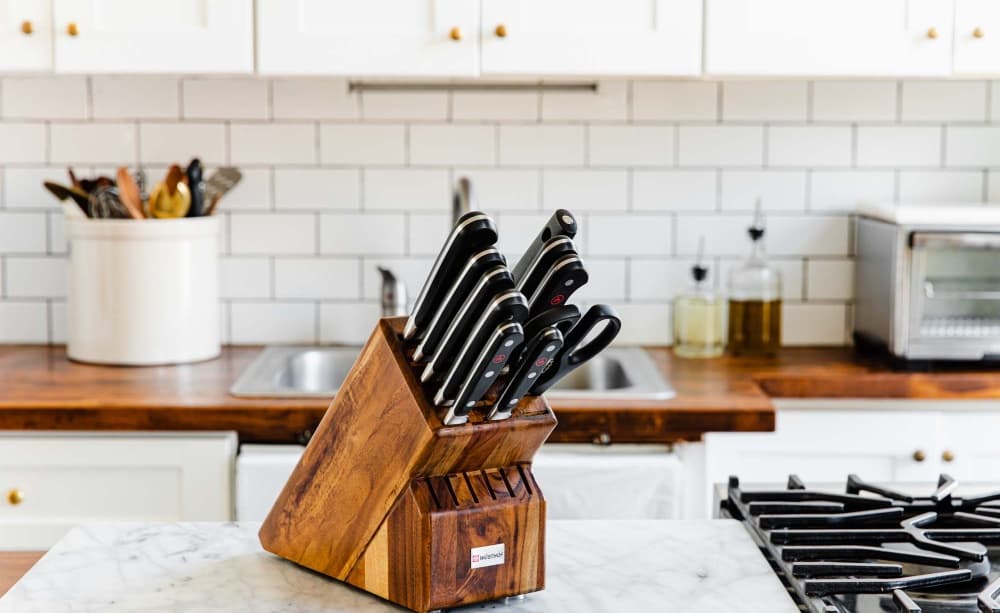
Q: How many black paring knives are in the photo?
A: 2